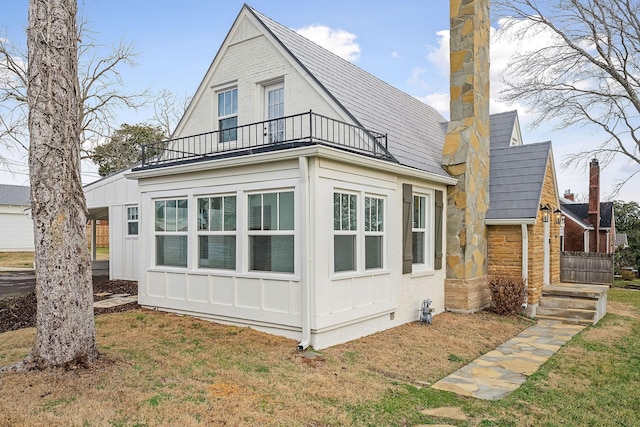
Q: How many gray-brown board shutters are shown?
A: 2